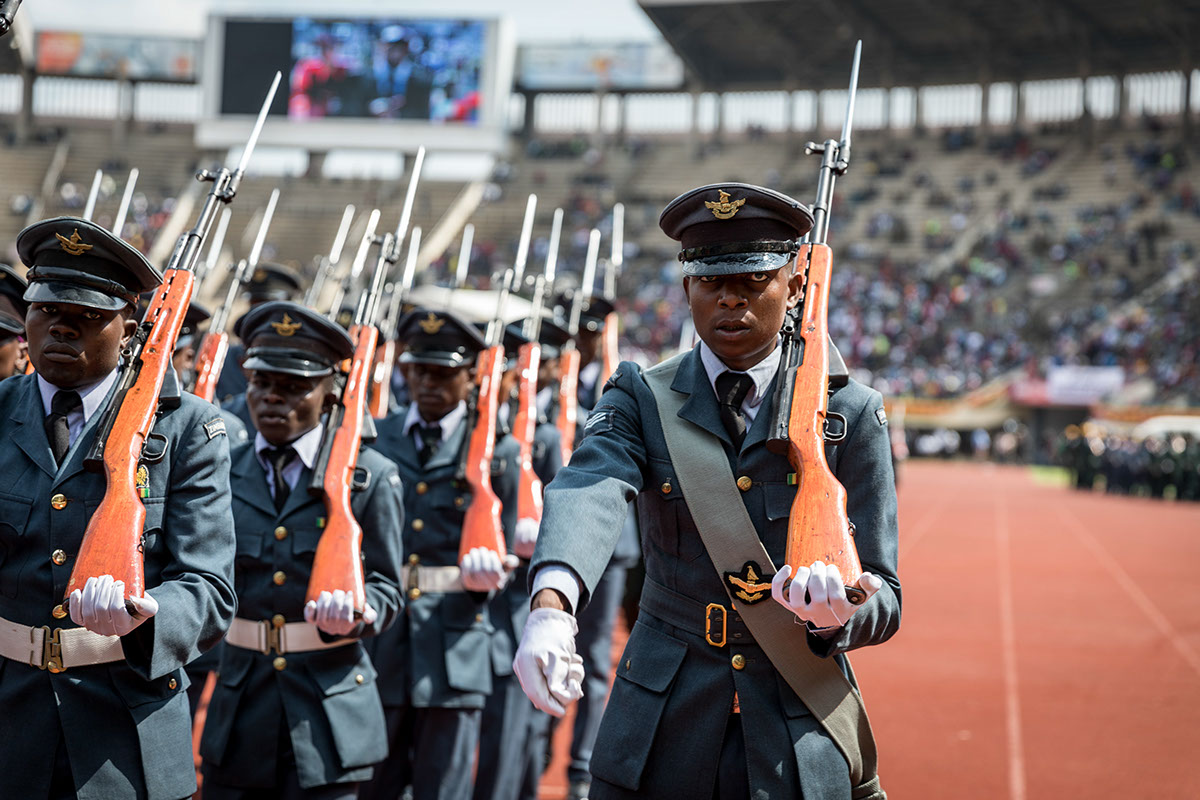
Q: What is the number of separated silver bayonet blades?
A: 15